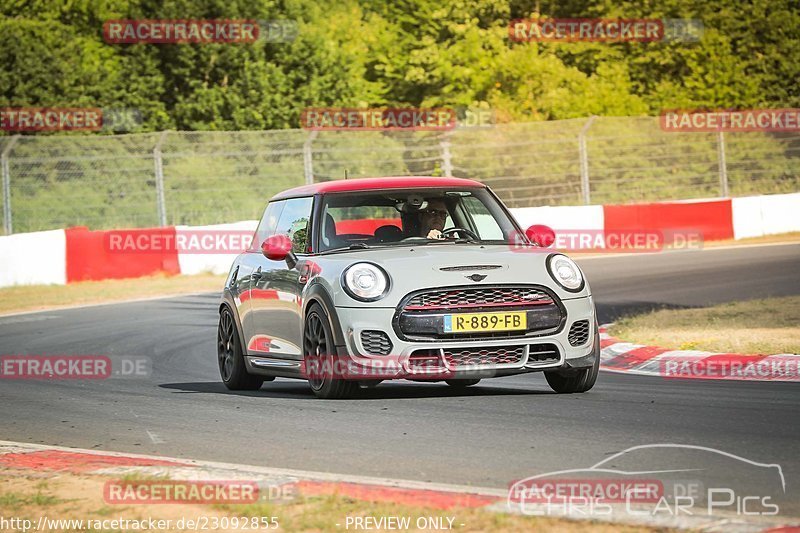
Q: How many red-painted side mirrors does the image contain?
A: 2